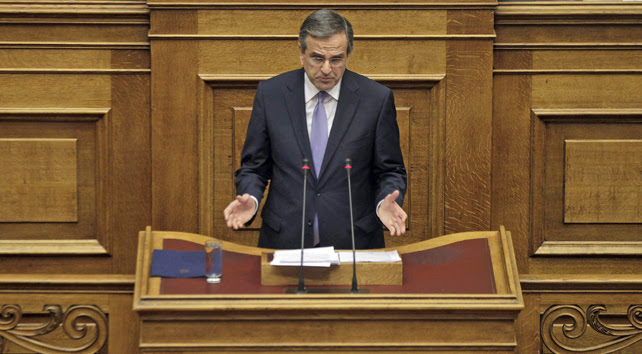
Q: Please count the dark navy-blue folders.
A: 1